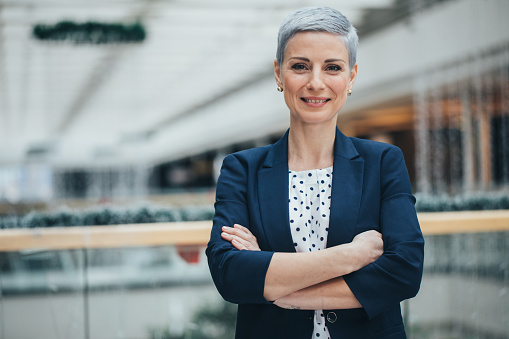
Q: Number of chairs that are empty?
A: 0